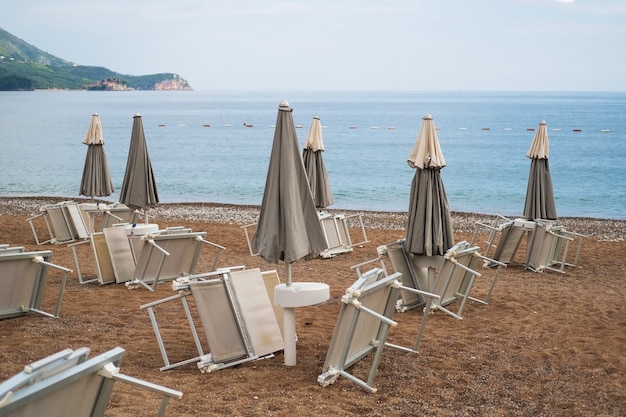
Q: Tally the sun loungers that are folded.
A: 14